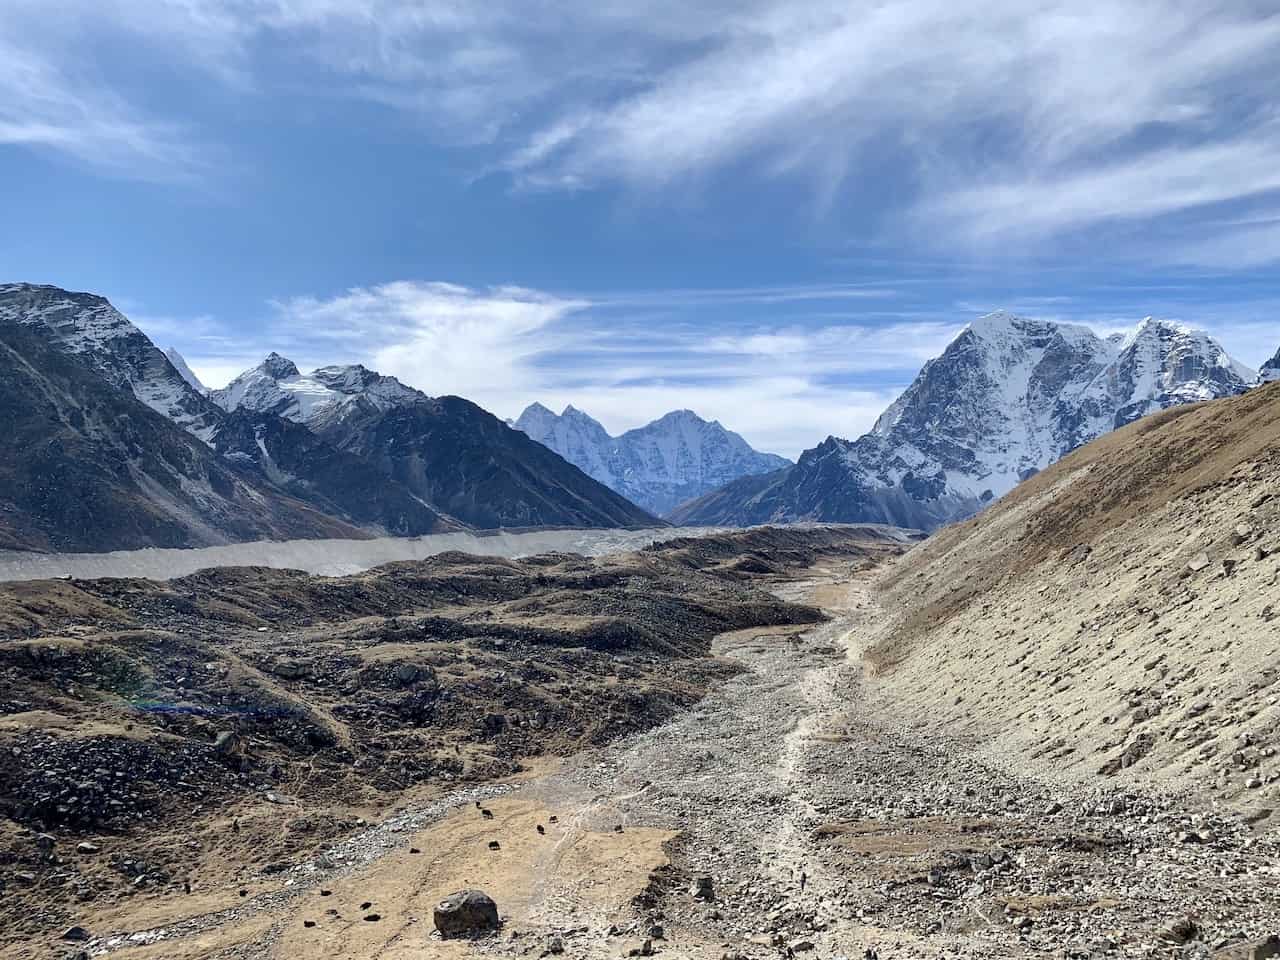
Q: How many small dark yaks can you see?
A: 13